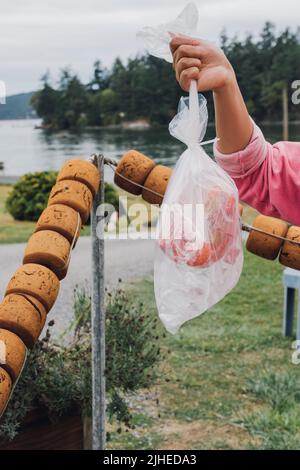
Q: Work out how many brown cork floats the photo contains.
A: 12